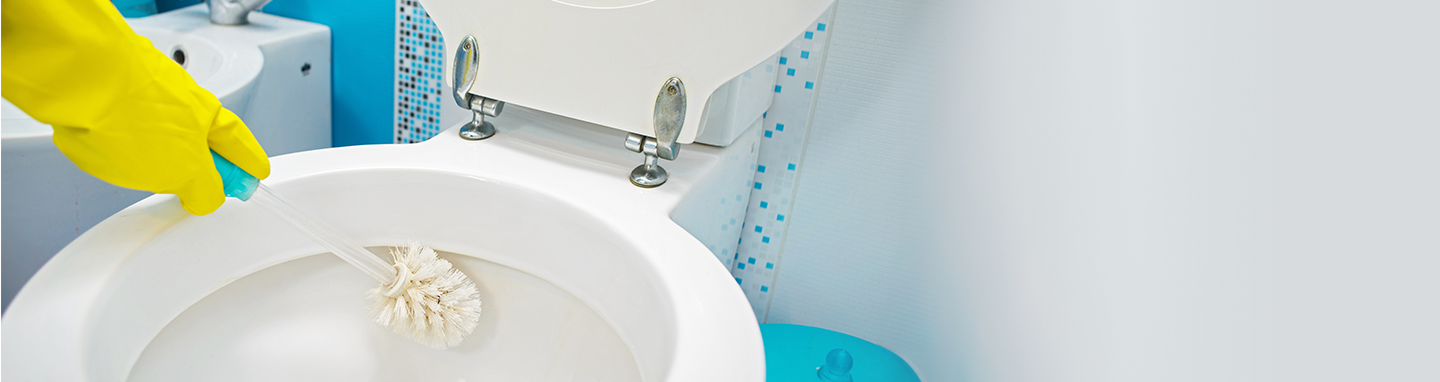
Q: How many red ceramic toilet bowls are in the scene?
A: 0